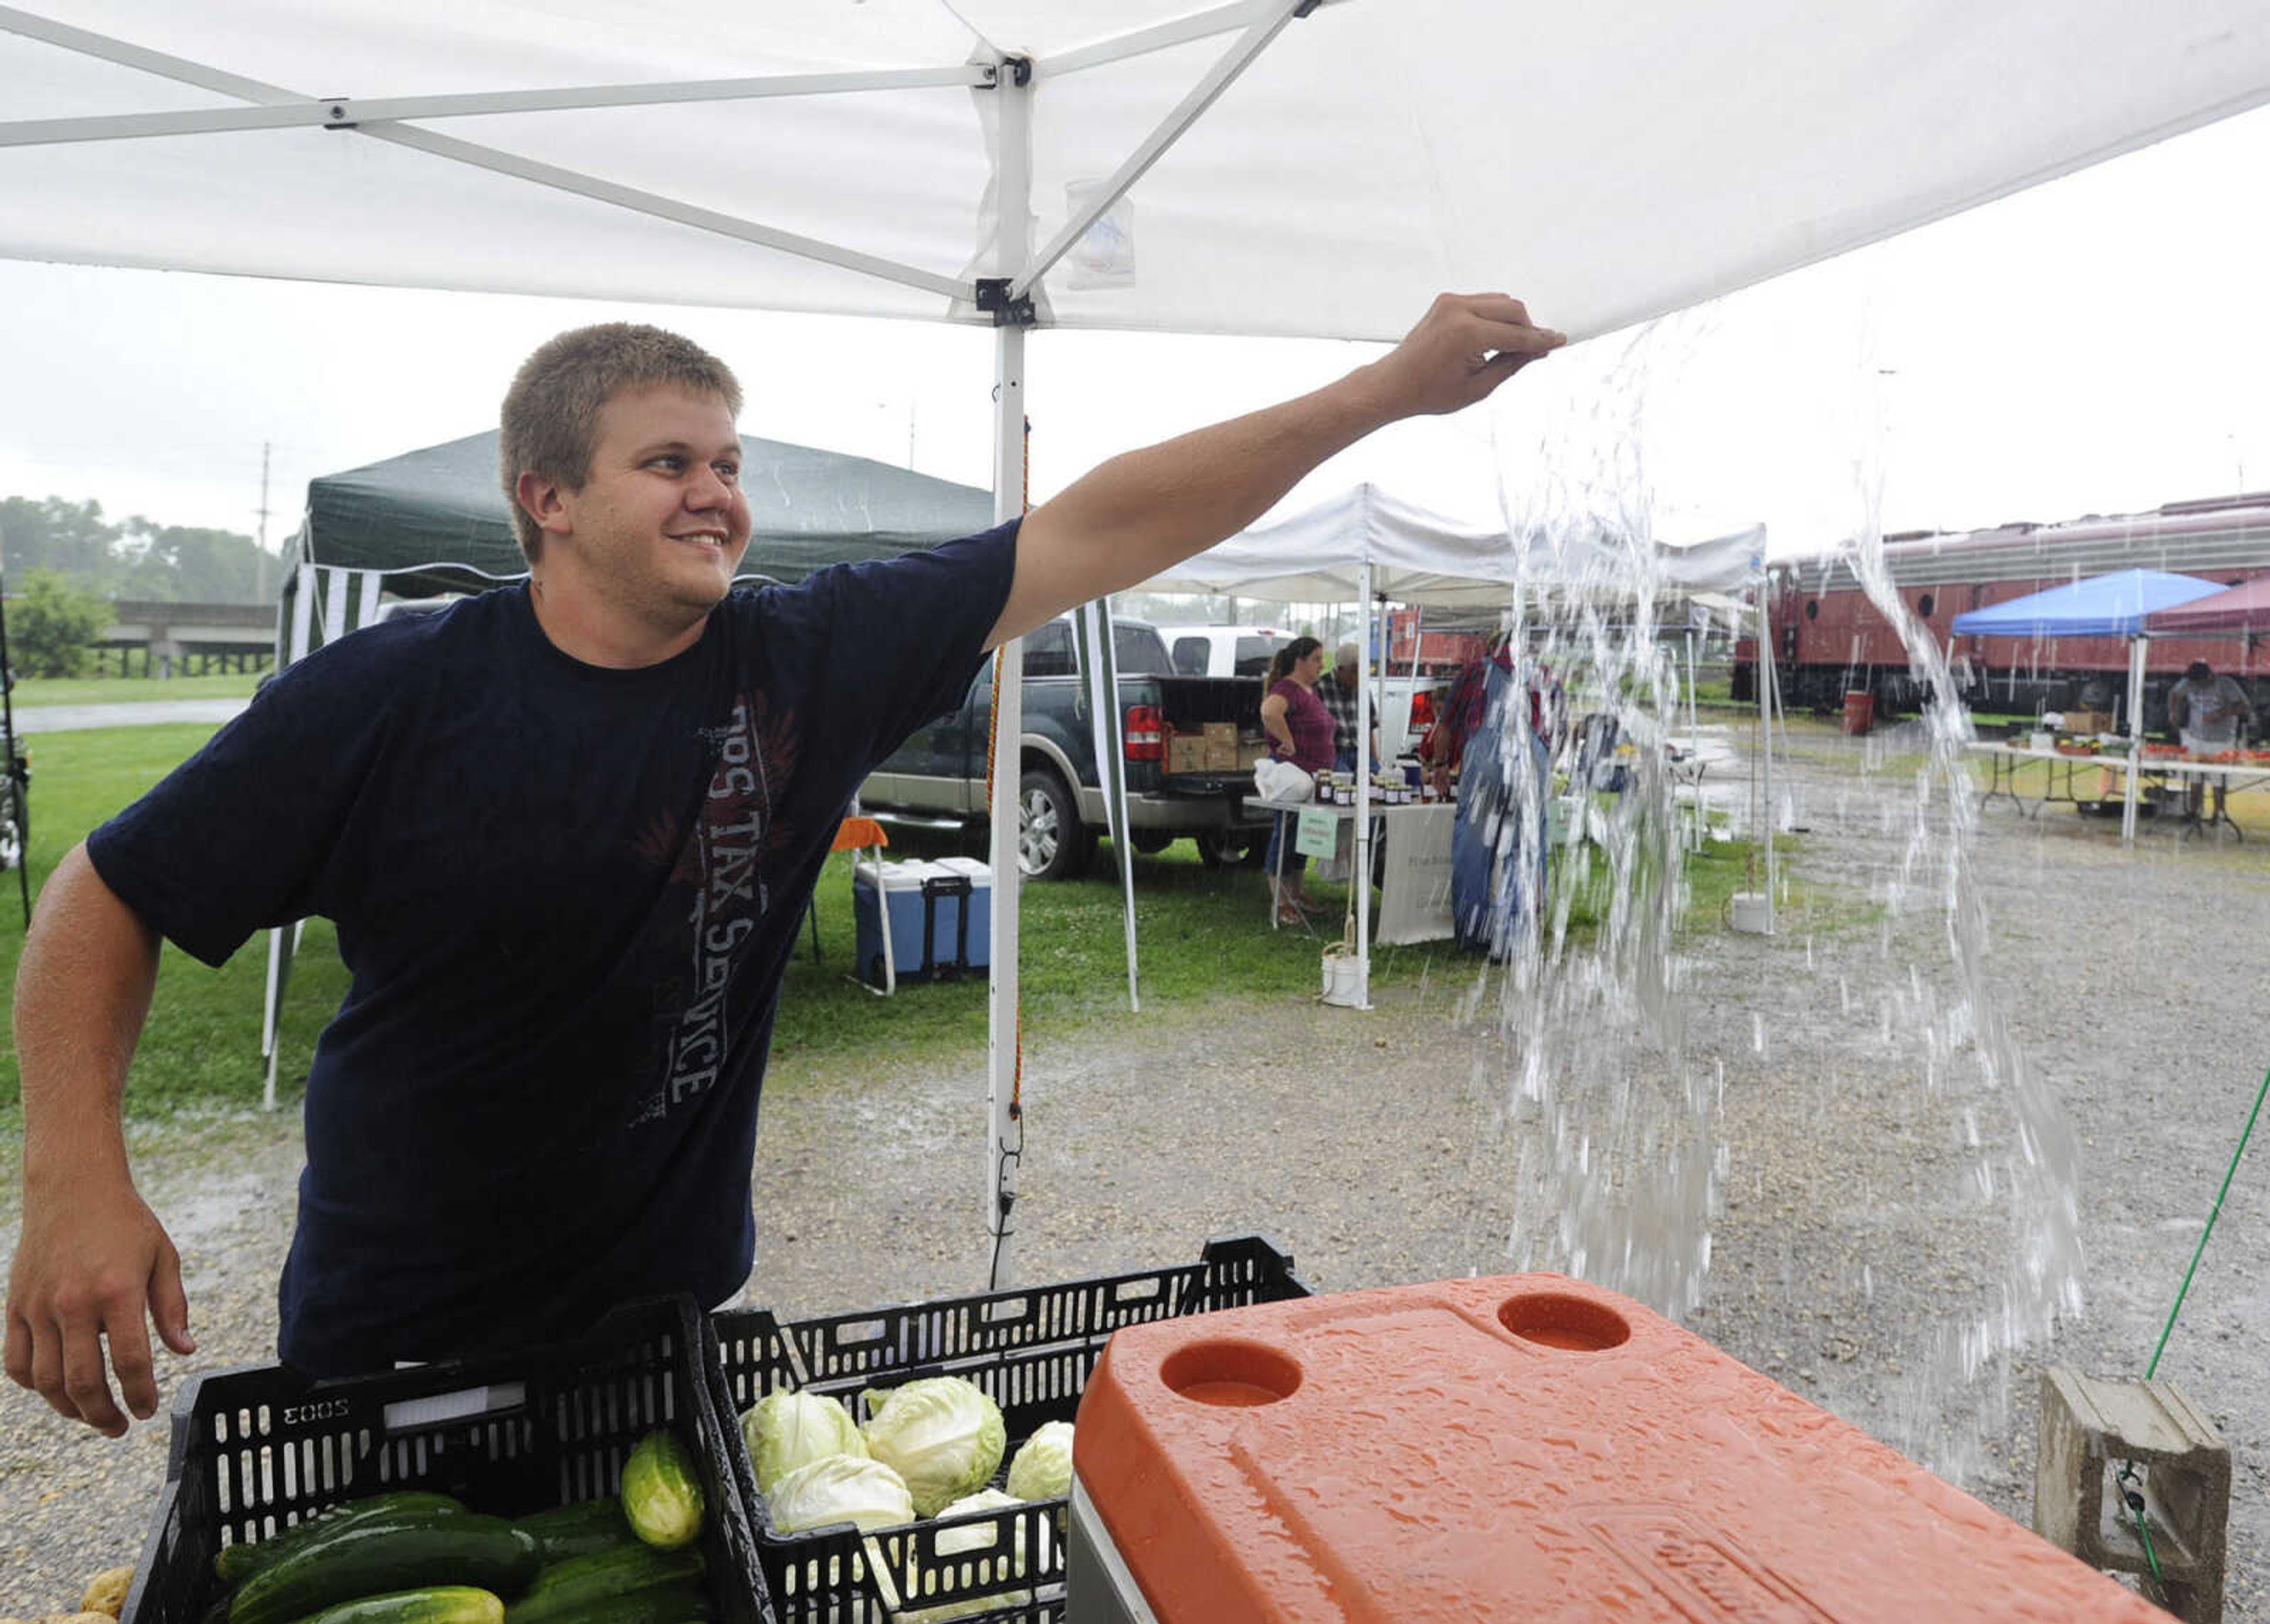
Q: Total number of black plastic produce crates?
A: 2